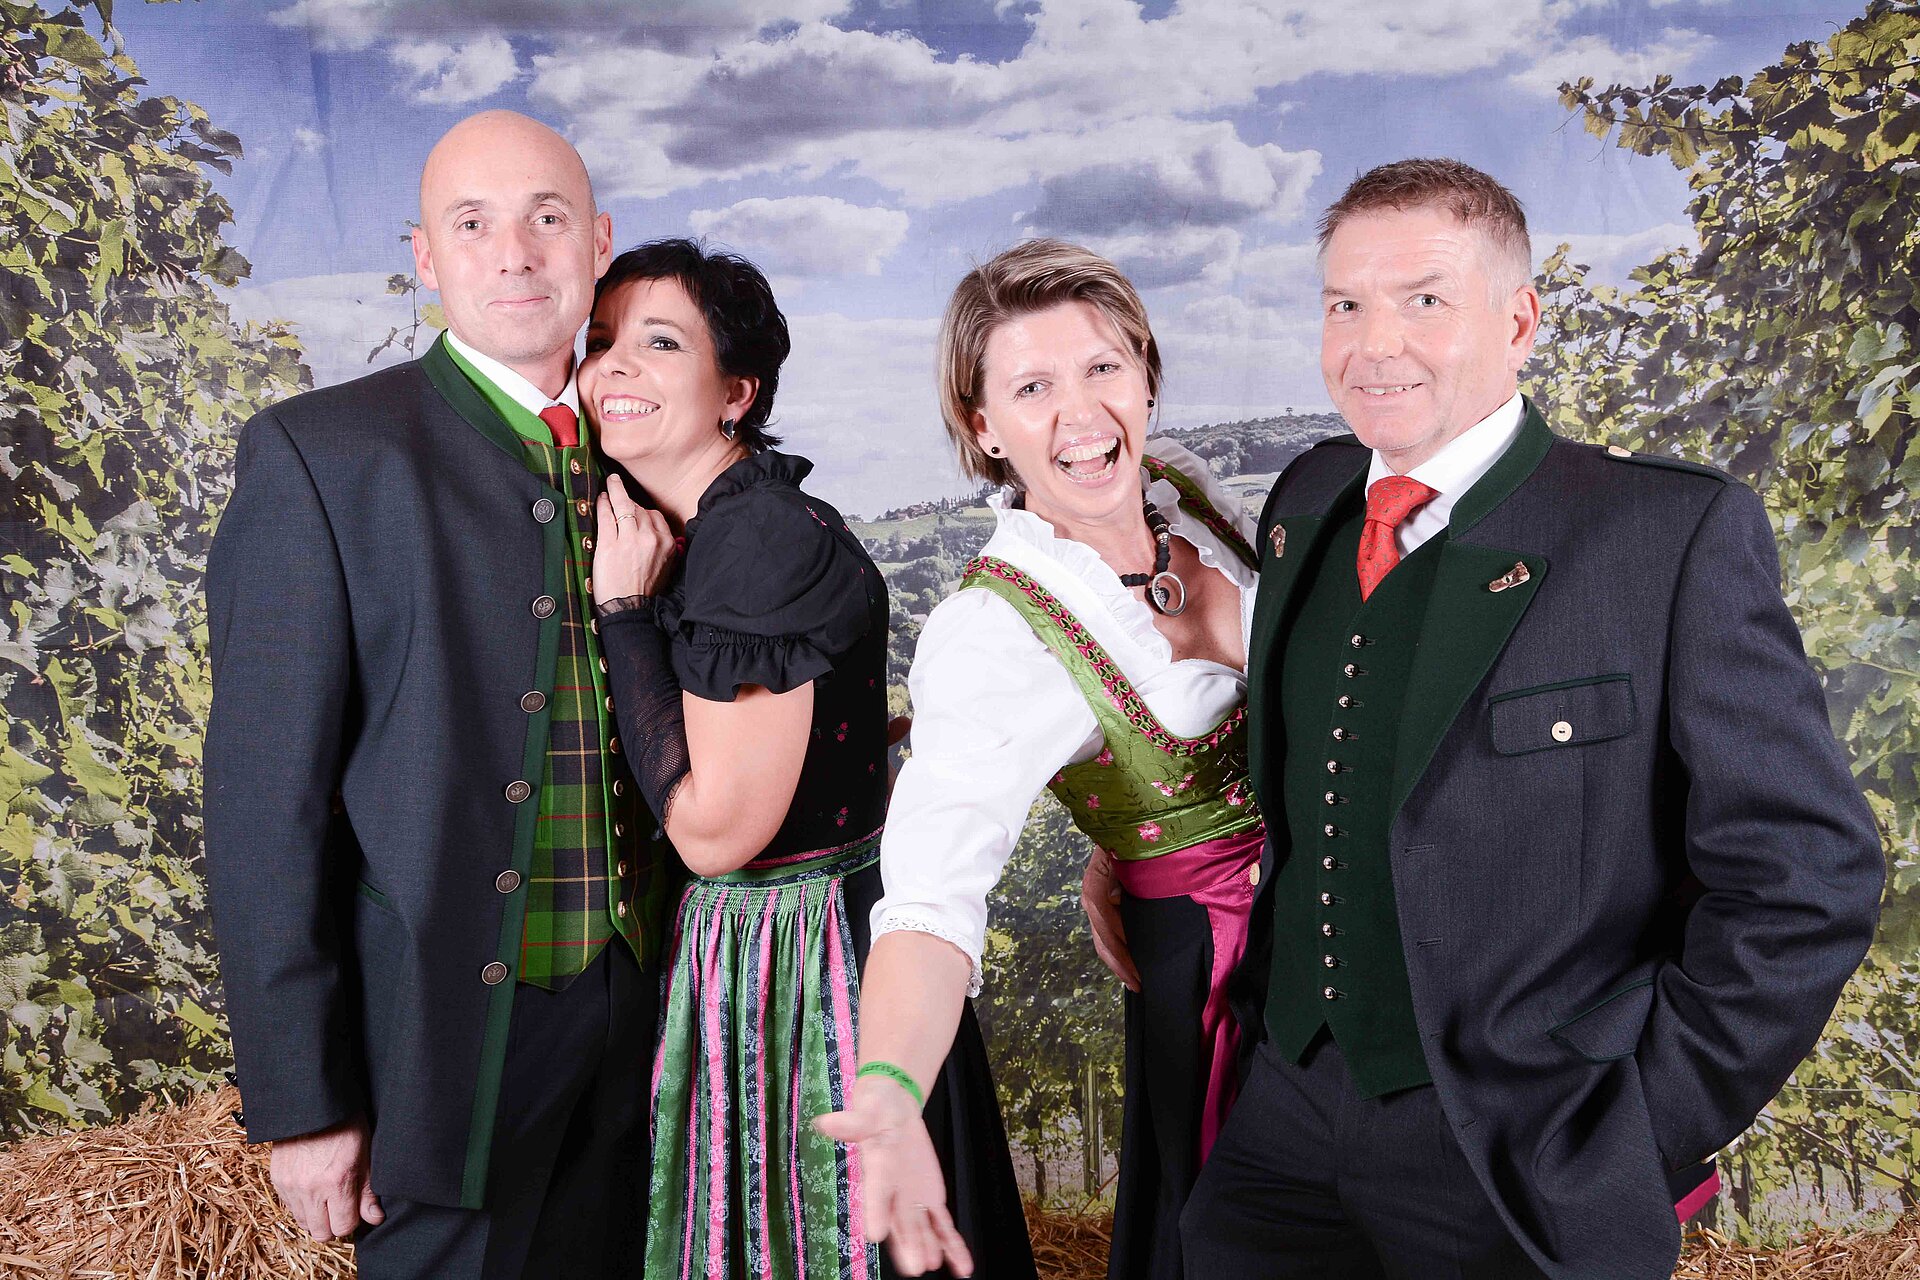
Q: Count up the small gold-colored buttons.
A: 12